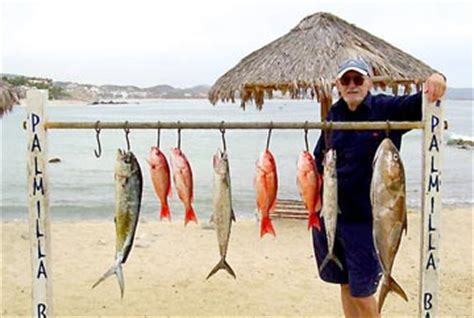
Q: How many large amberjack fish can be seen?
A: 1